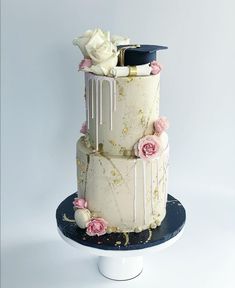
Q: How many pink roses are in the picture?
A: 7